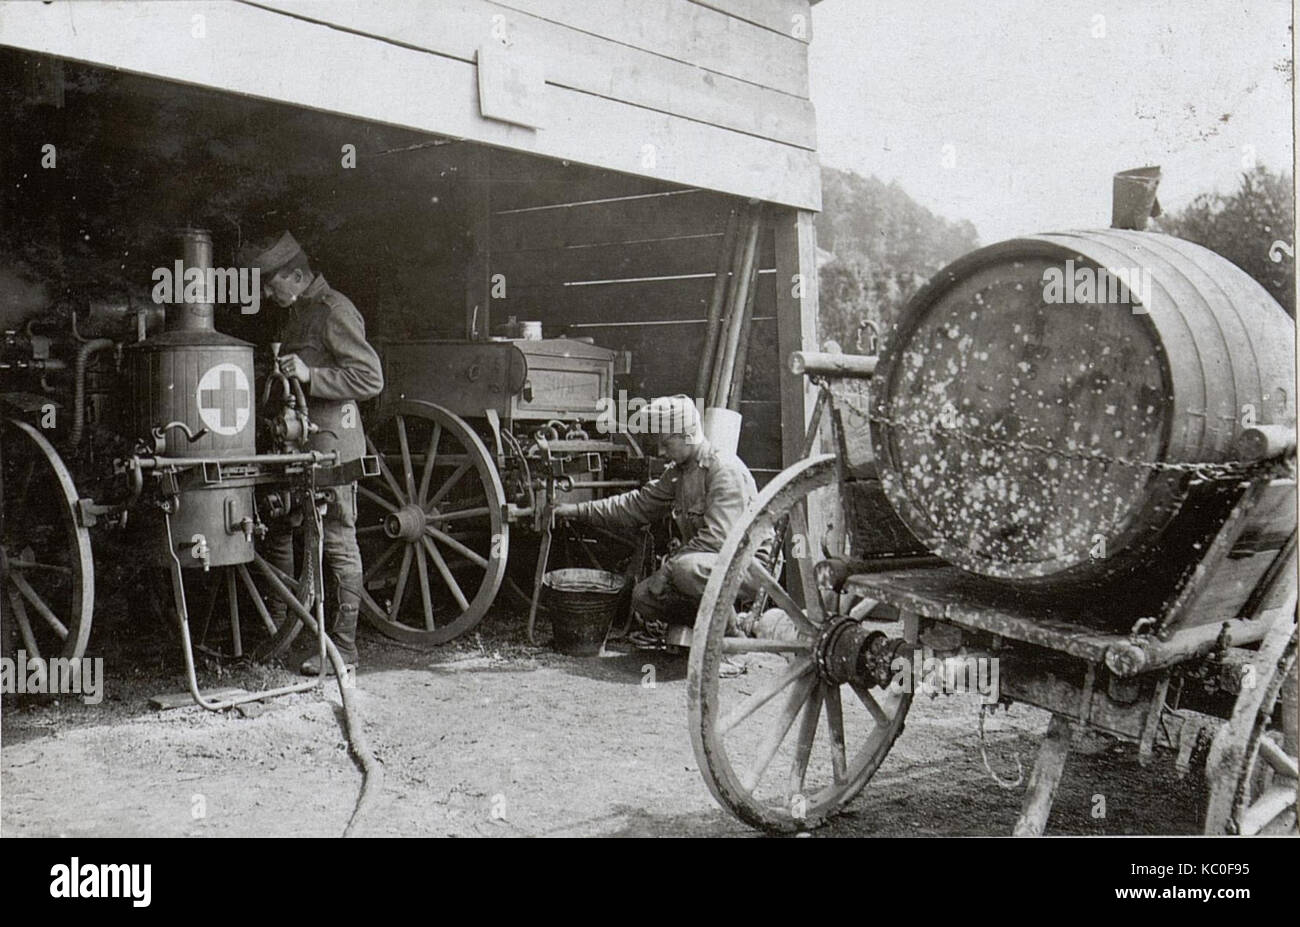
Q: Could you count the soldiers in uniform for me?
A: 2